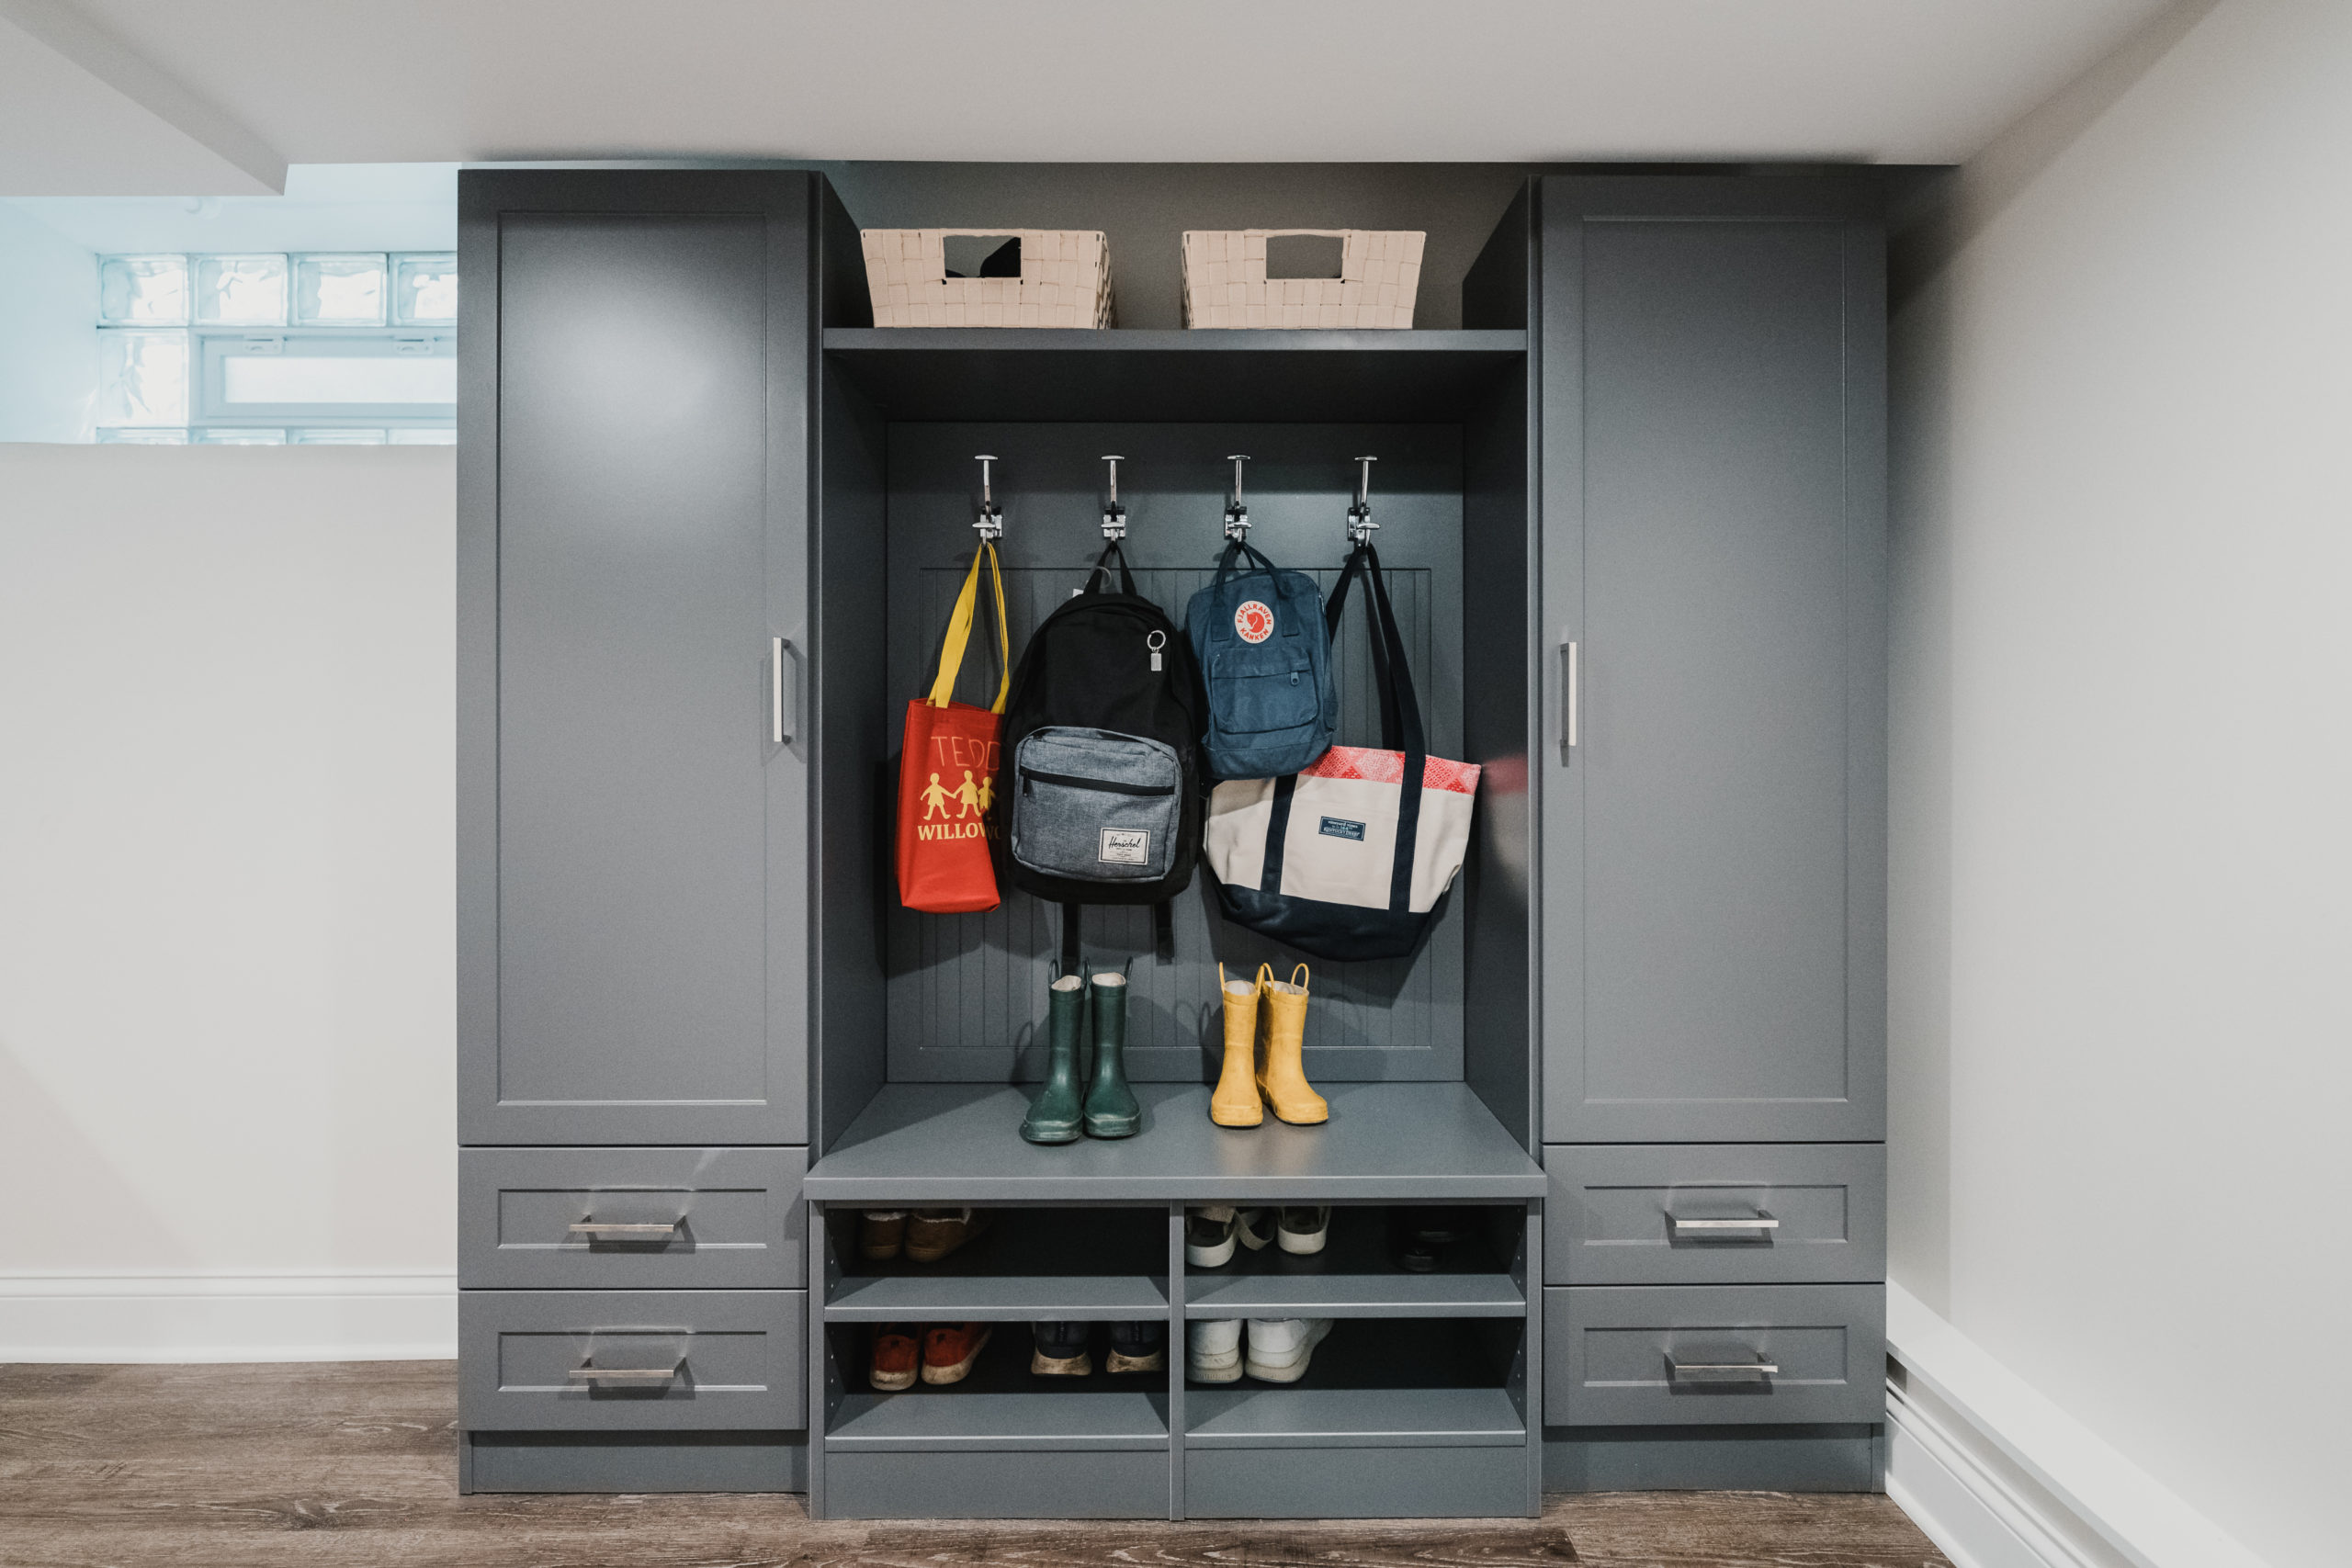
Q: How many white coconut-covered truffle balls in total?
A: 0